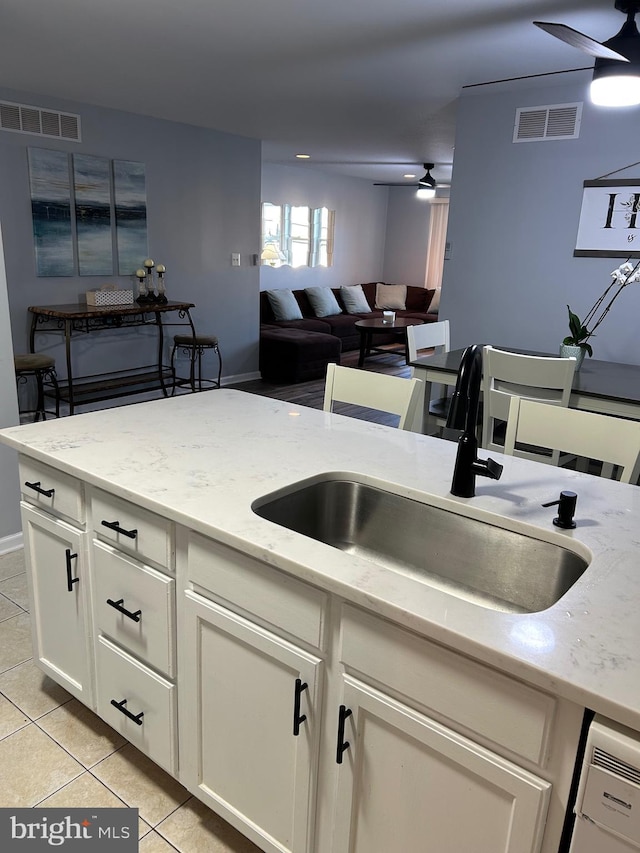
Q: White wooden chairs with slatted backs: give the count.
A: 4